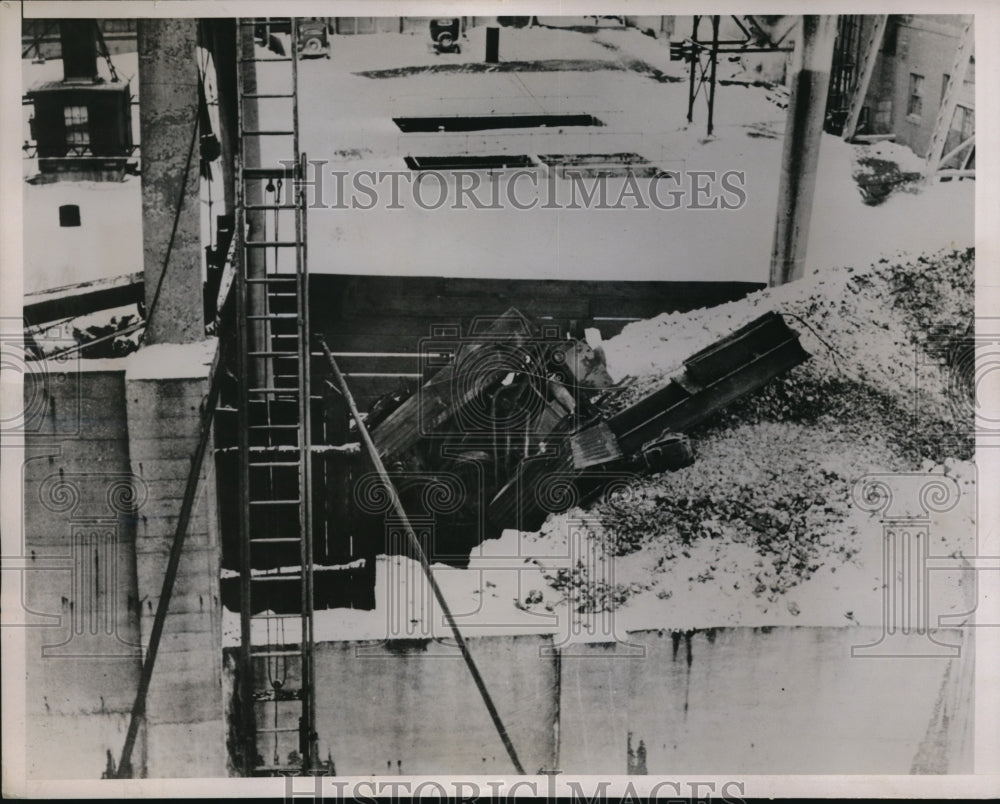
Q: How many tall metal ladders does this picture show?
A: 1